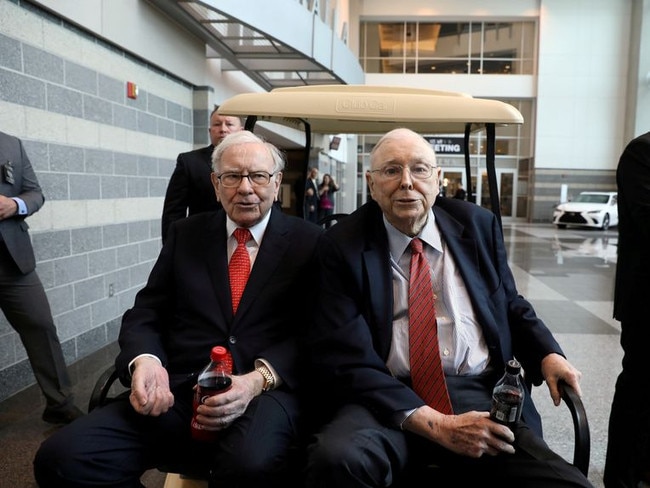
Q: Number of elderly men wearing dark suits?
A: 2